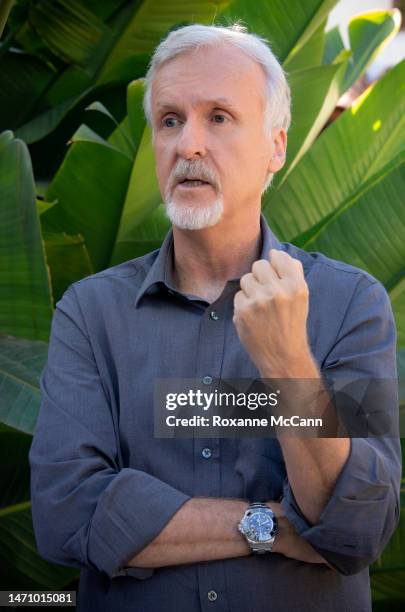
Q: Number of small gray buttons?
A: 4